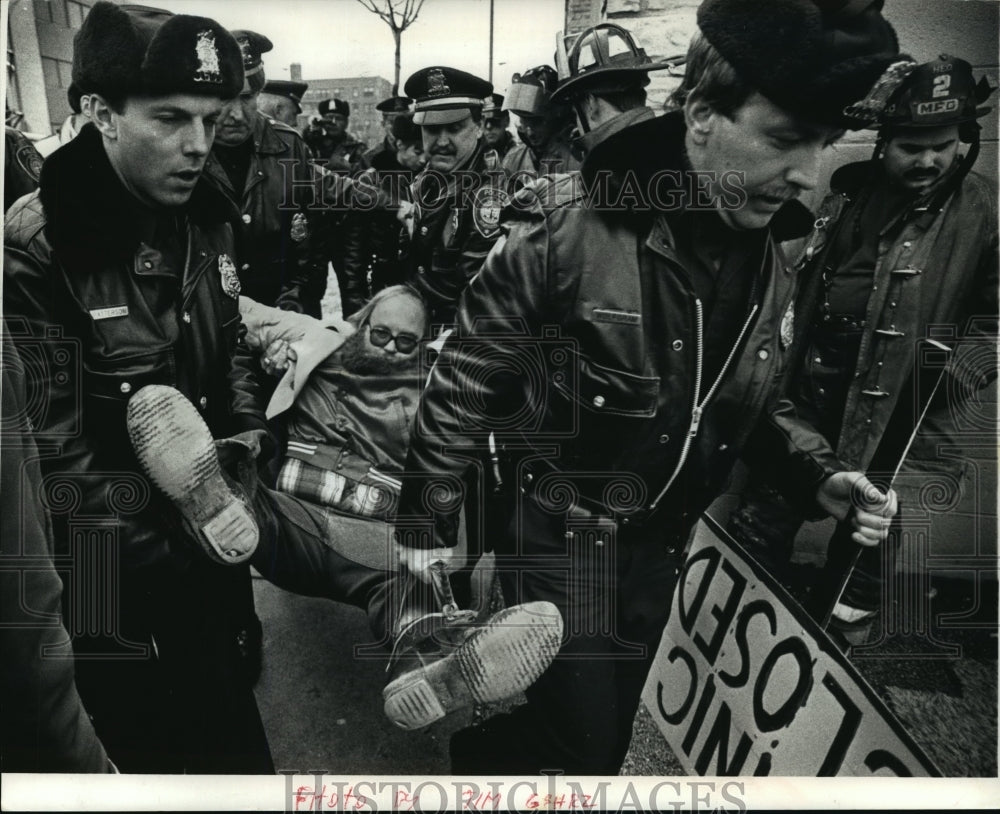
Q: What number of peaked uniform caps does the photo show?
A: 5